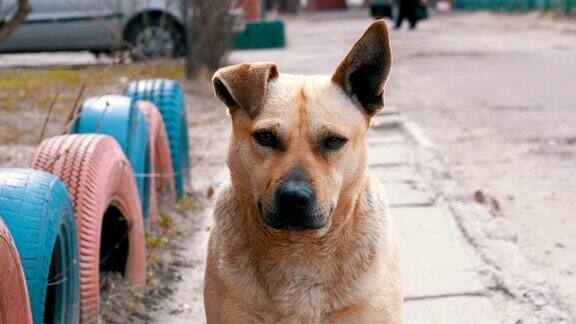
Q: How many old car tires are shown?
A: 6